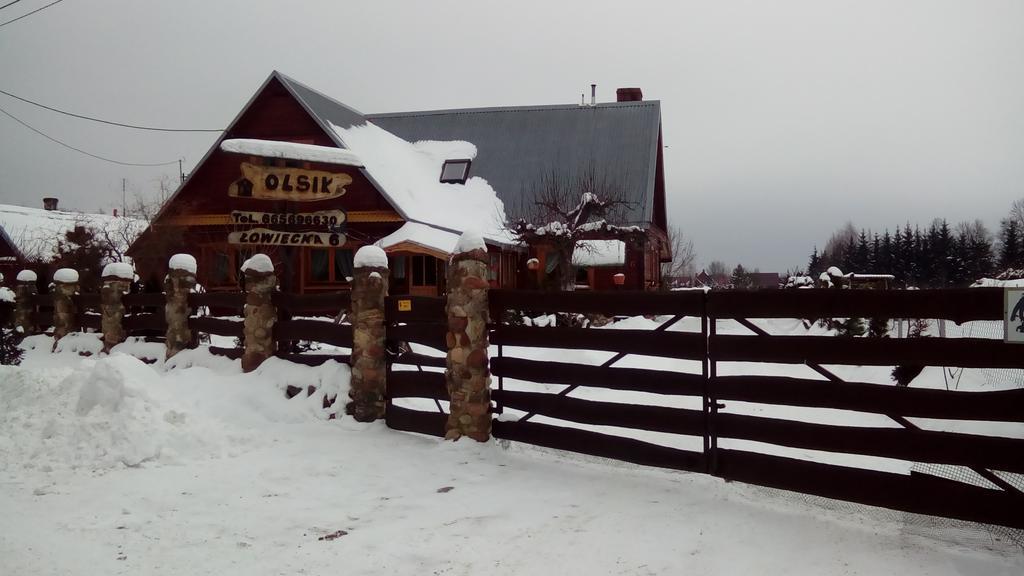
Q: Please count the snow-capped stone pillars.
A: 7